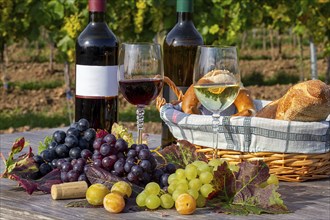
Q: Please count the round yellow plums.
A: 4